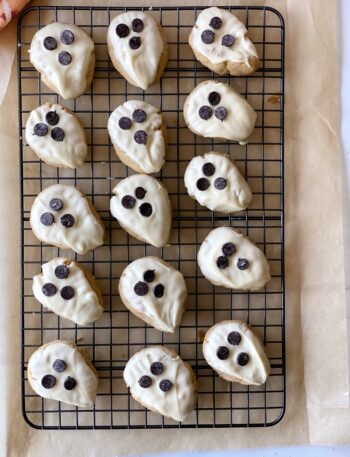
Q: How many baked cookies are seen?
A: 15